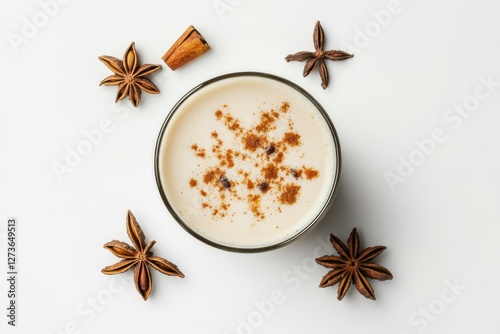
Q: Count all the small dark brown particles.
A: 4